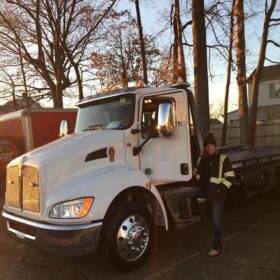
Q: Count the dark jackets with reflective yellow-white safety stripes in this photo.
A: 1